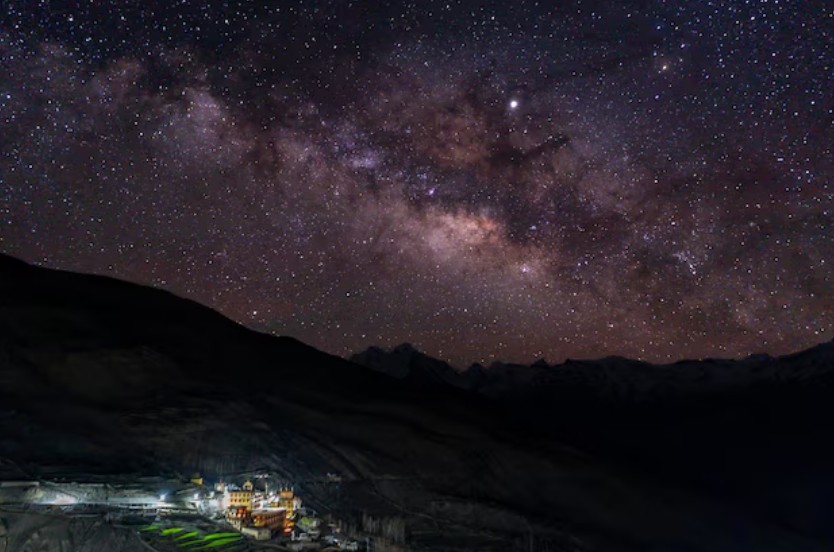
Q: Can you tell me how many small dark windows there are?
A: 10